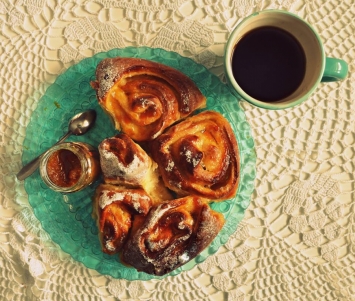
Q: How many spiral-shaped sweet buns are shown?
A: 5